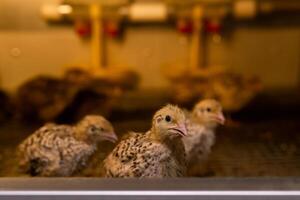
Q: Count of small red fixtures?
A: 4